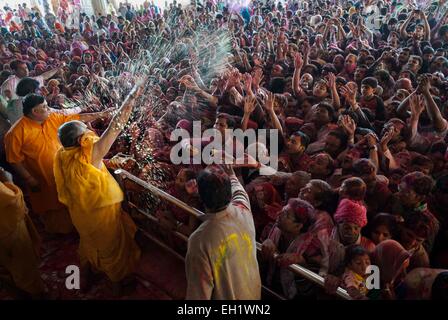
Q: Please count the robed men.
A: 3